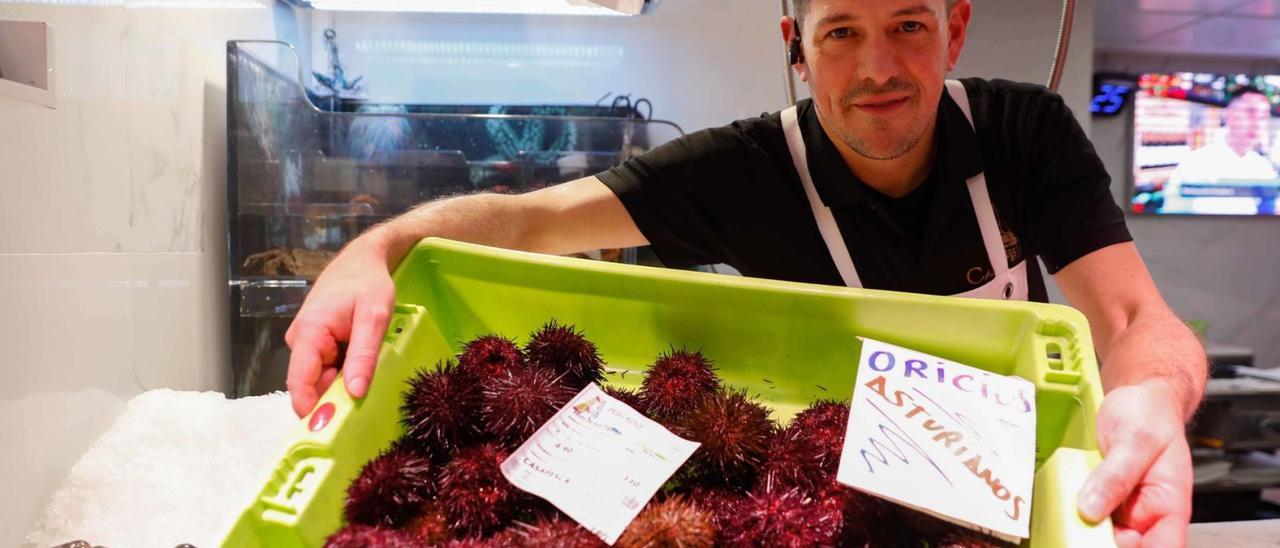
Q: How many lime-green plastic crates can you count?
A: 1